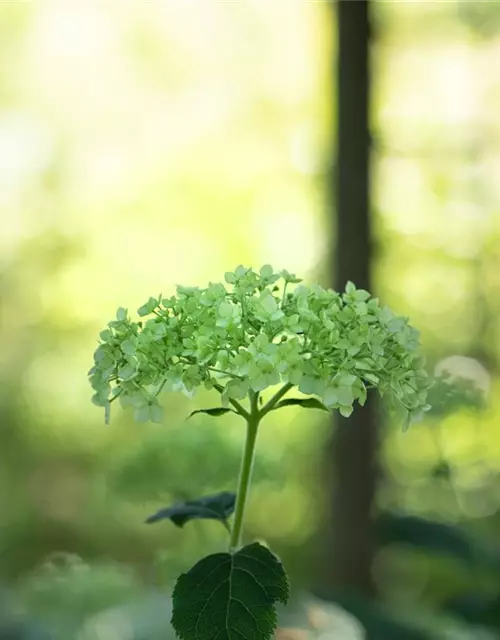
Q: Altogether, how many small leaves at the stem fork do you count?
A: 2